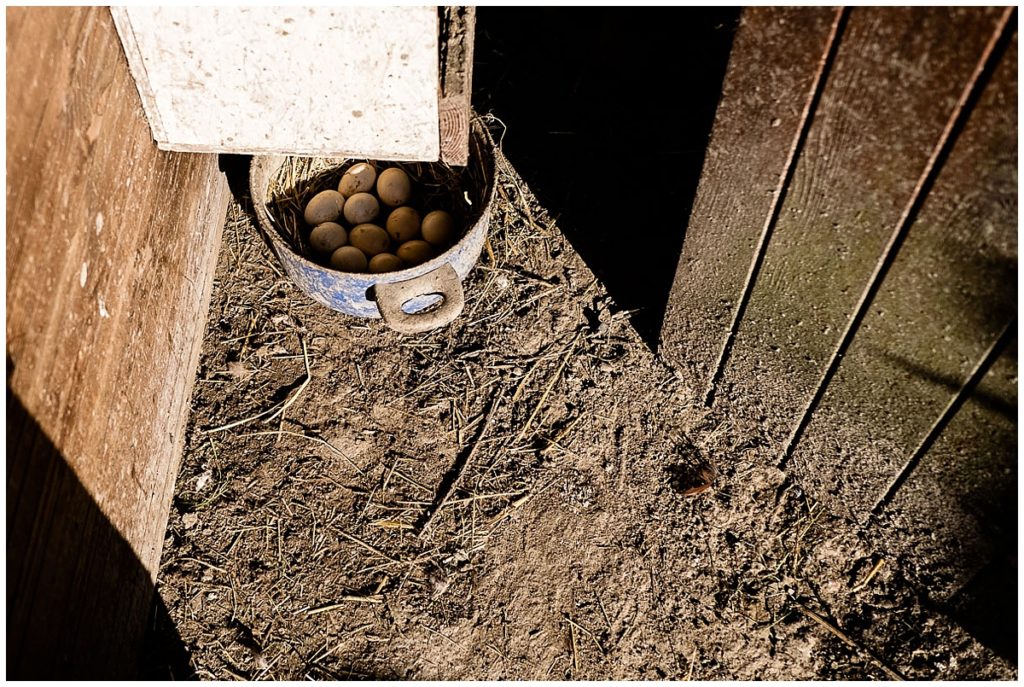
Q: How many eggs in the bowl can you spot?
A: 11